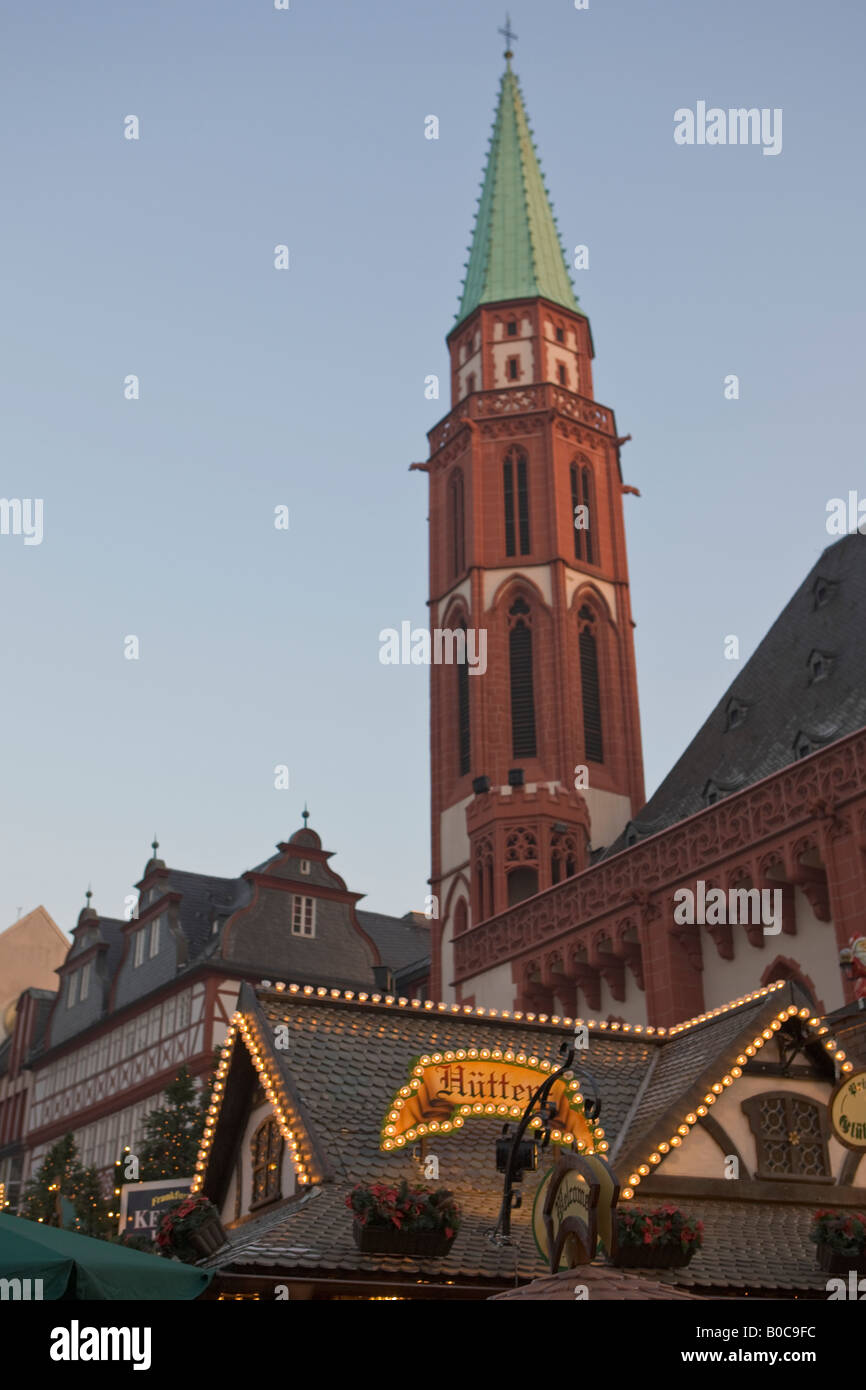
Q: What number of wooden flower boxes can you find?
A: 4